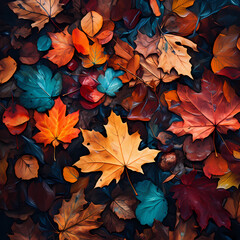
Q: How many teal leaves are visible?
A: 4